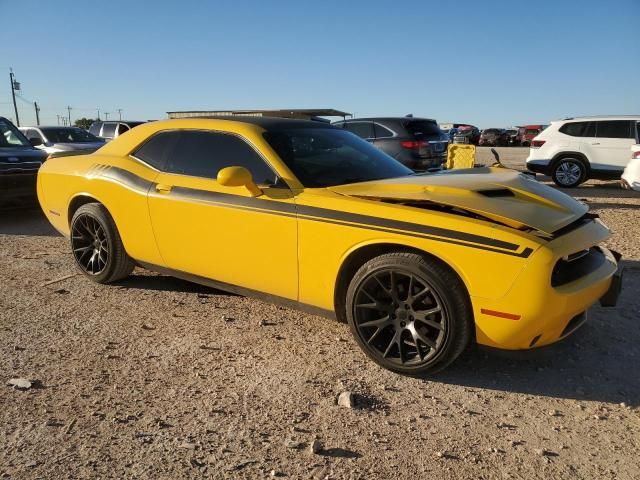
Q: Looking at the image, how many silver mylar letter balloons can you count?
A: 0